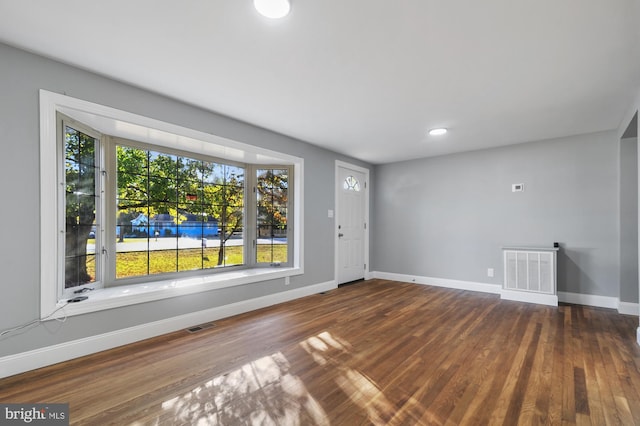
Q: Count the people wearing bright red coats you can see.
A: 0